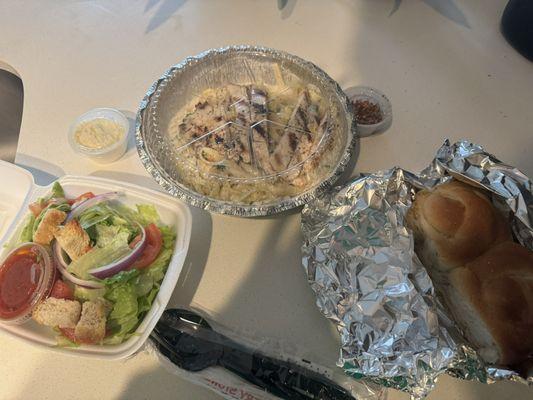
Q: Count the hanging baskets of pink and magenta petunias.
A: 0